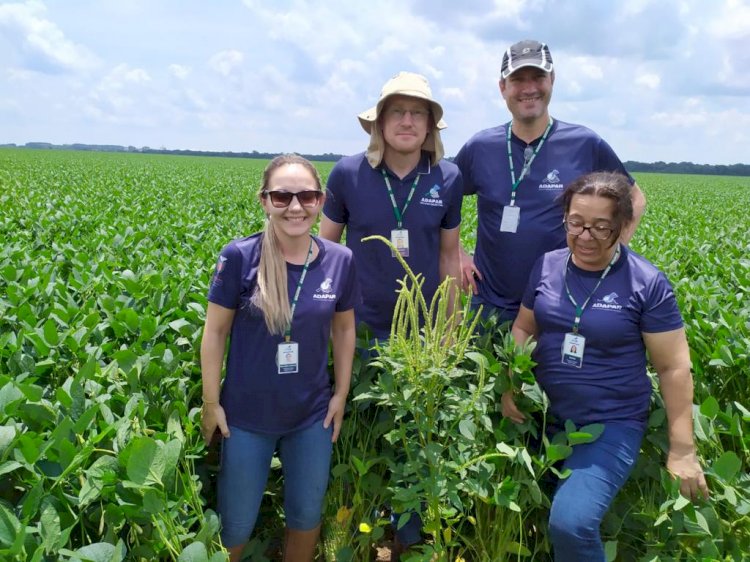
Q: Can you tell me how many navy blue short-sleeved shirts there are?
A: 4